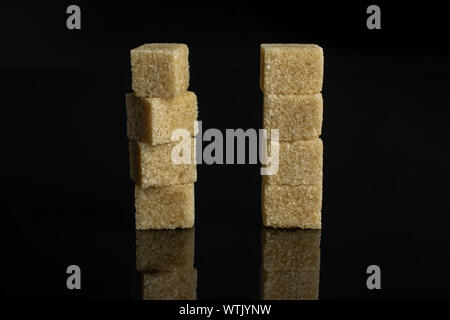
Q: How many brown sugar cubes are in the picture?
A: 8